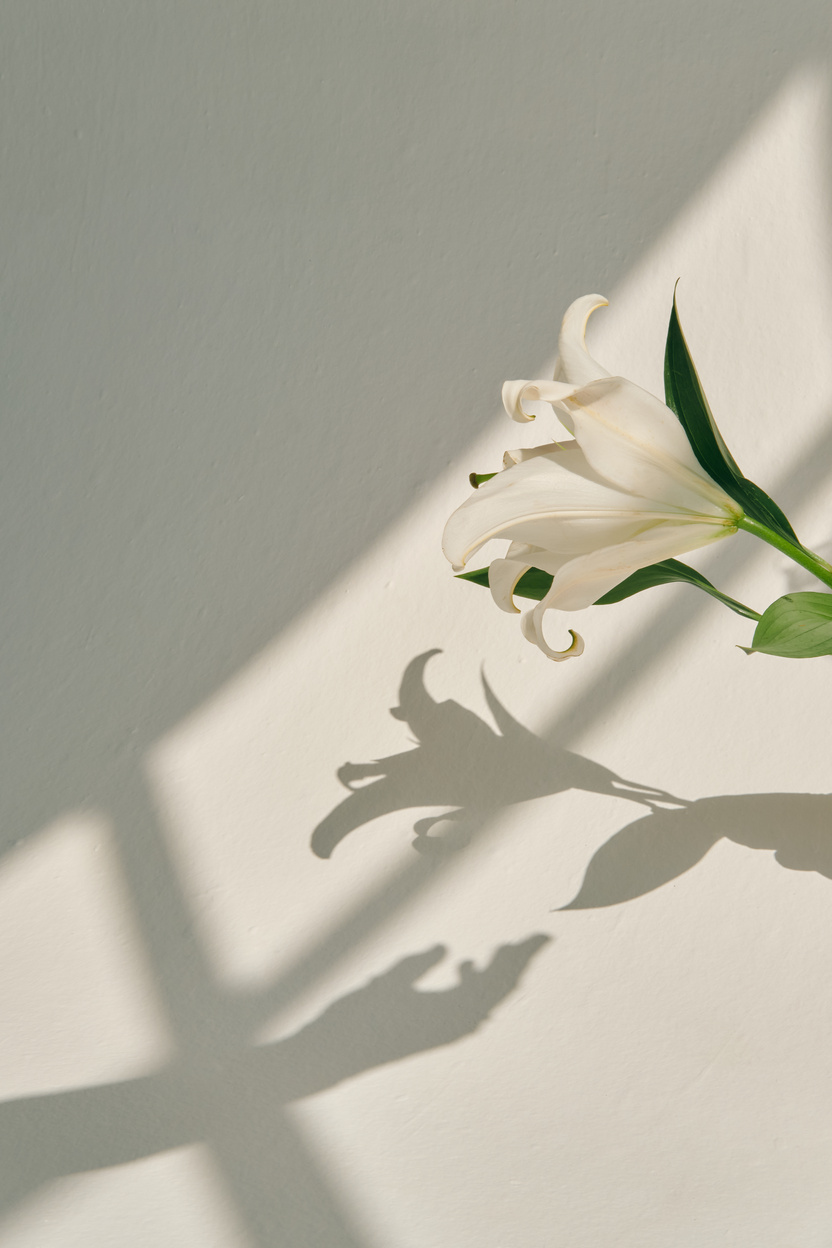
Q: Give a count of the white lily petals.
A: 6